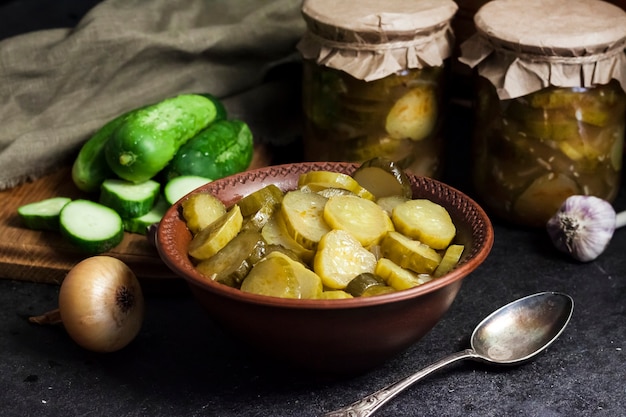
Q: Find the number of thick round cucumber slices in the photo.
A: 5